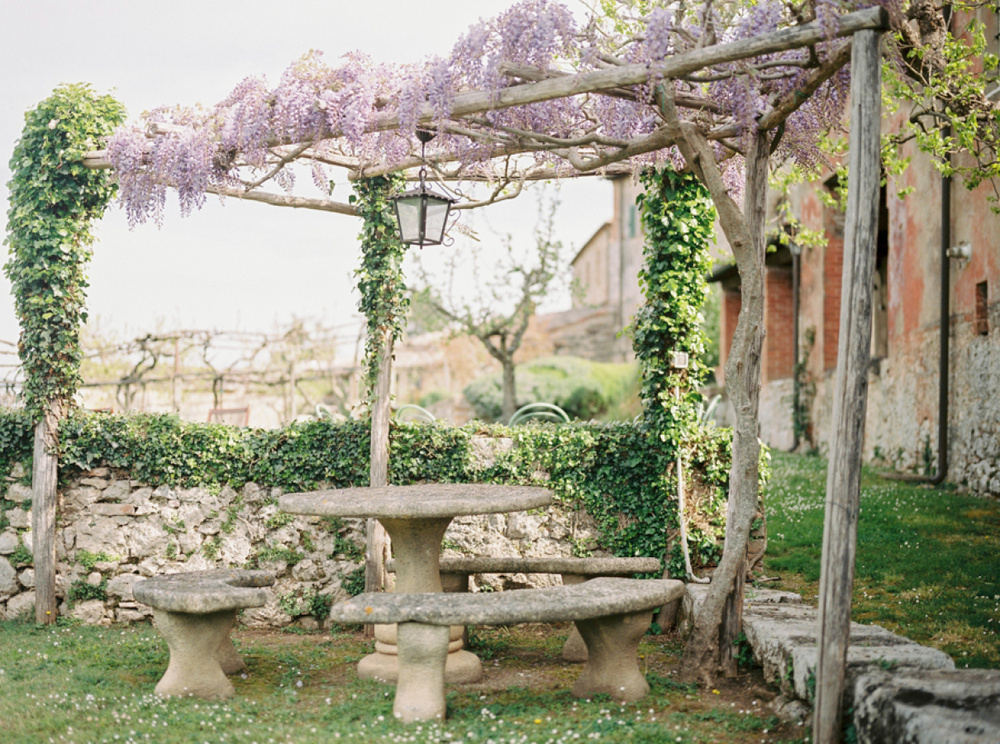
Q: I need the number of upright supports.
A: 5